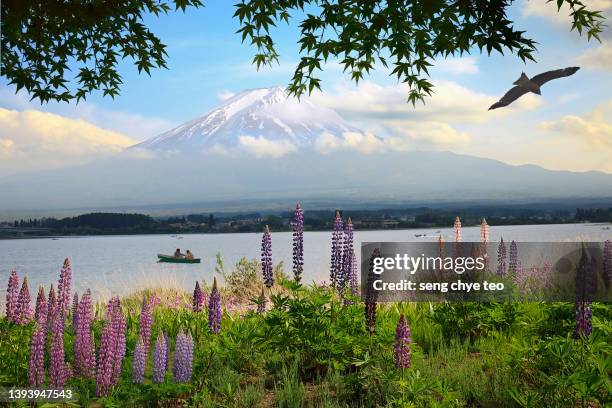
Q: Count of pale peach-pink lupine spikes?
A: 3